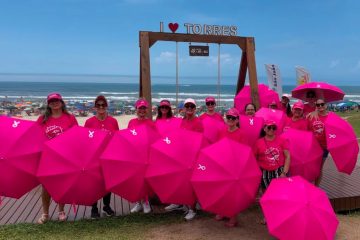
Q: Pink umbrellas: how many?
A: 14